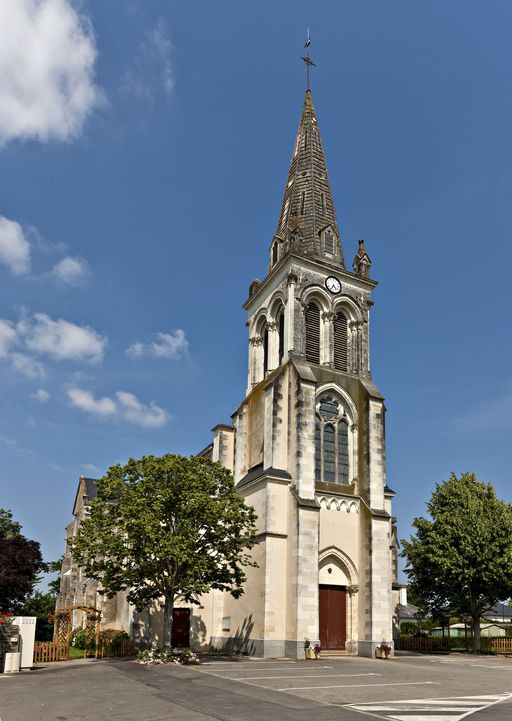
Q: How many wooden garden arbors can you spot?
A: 1